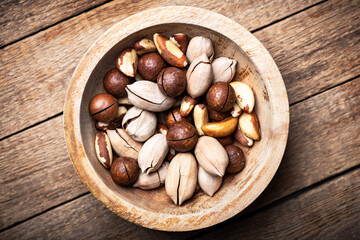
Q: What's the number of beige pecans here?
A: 11